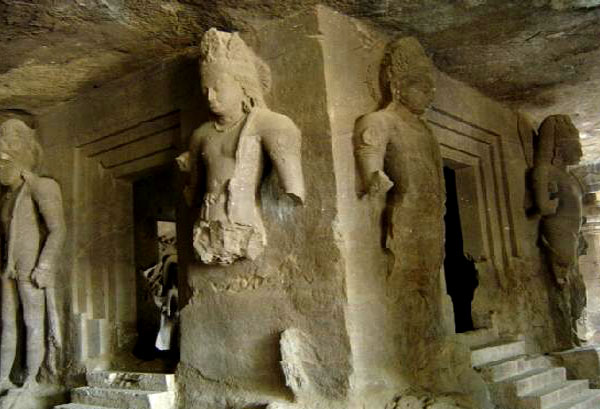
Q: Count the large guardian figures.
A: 4